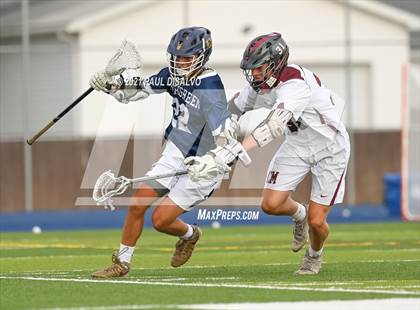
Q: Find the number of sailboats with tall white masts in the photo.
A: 0